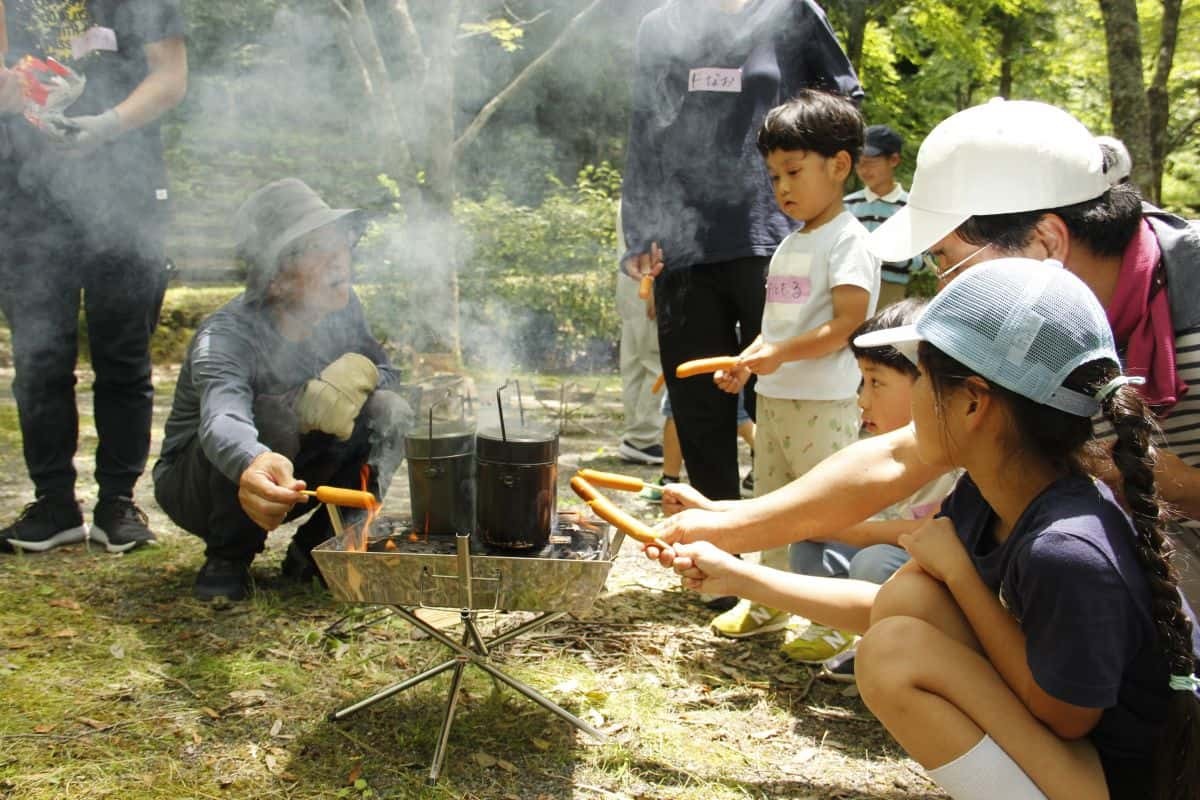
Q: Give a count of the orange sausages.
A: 7